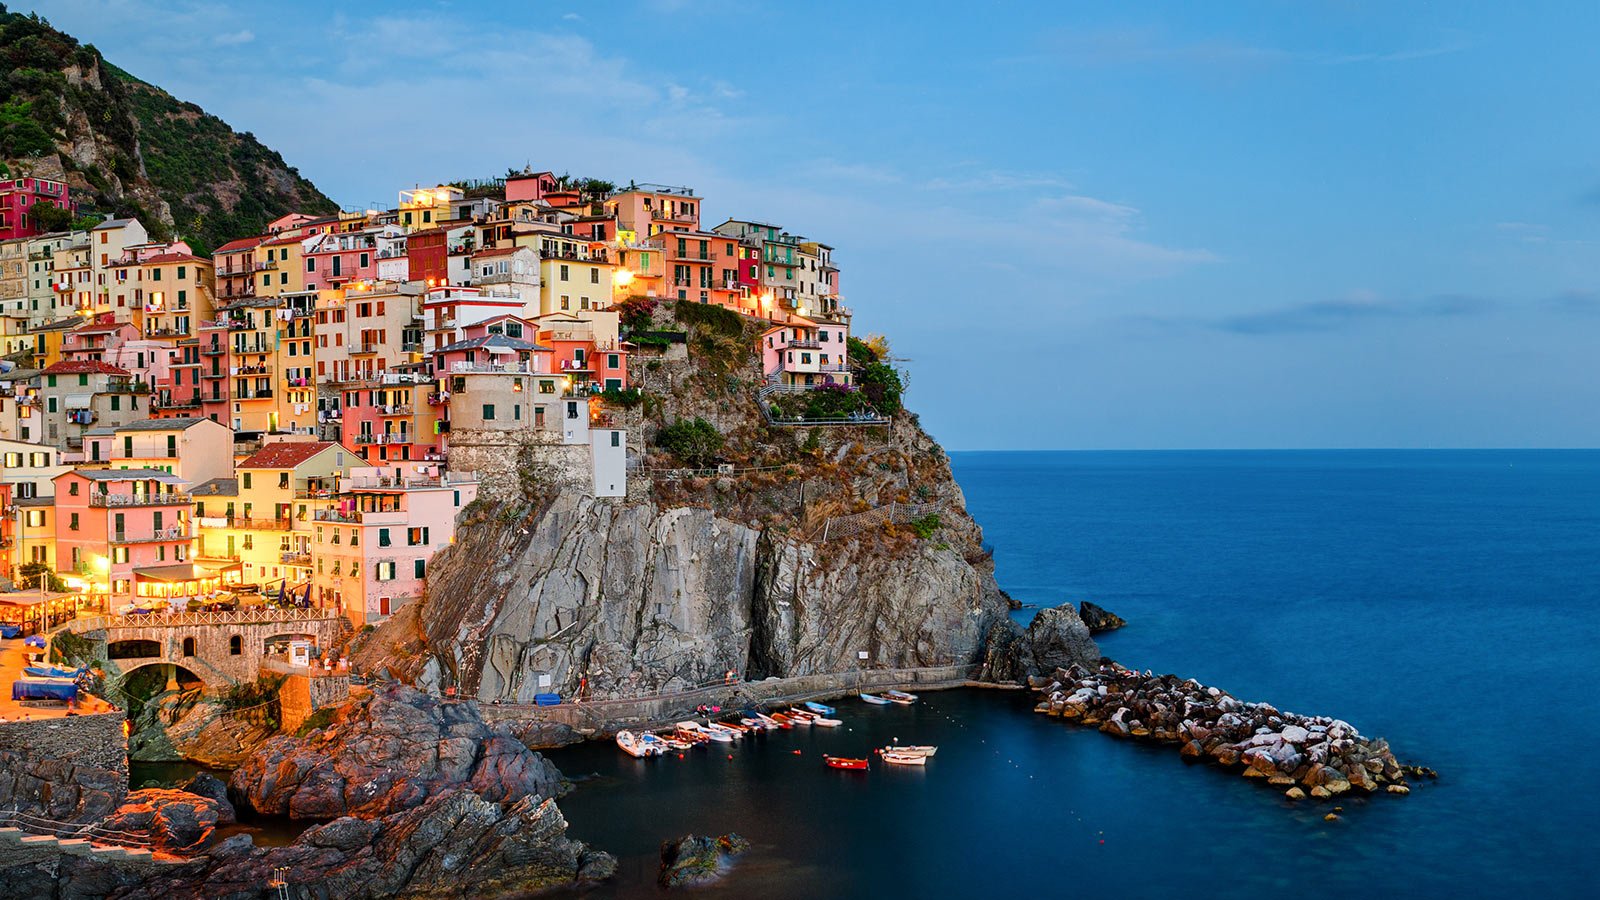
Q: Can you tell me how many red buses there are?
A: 0